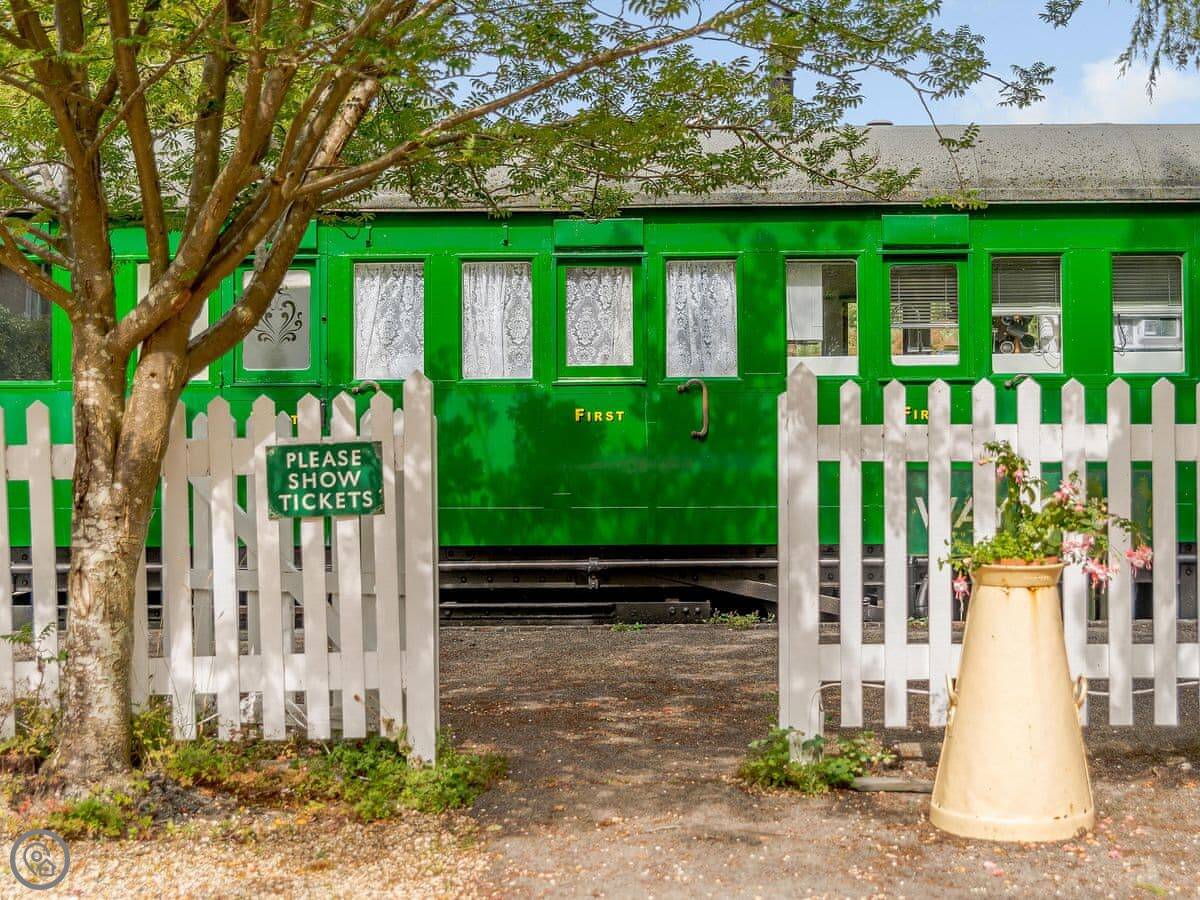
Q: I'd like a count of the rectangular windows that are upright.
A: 11